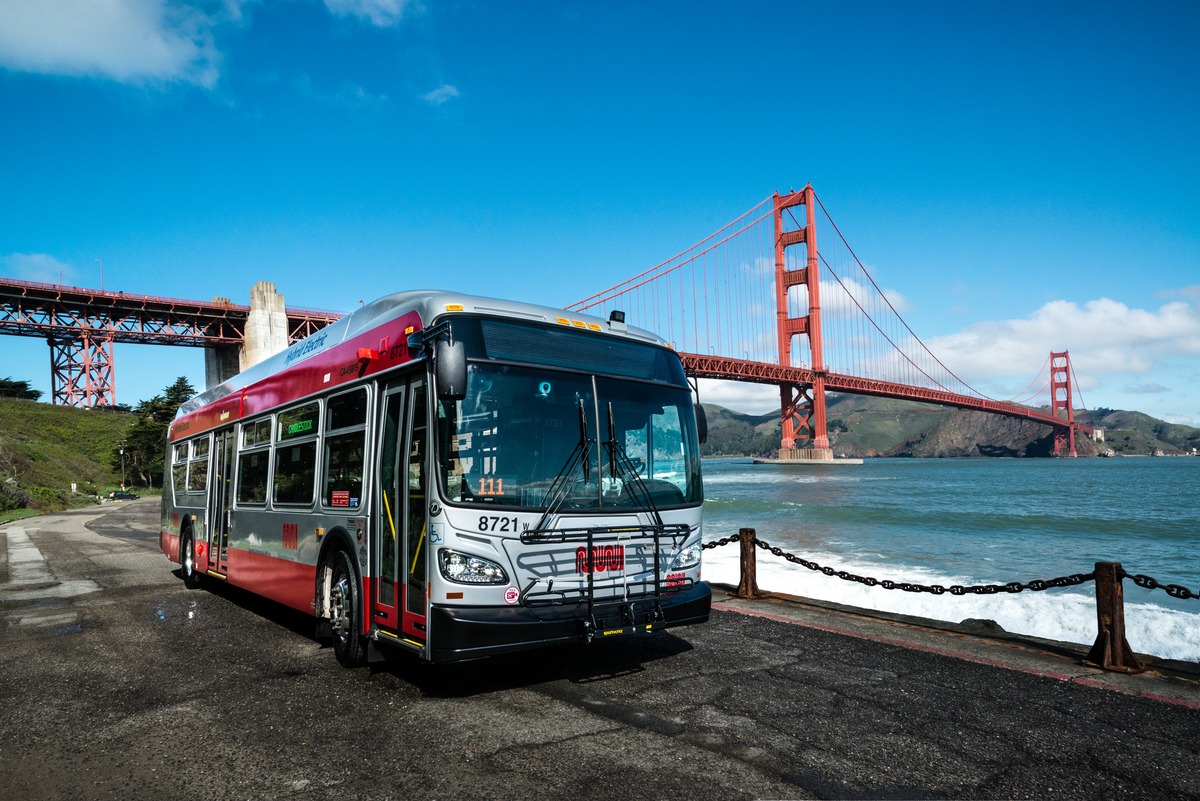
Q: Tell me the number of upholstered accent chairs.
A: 0